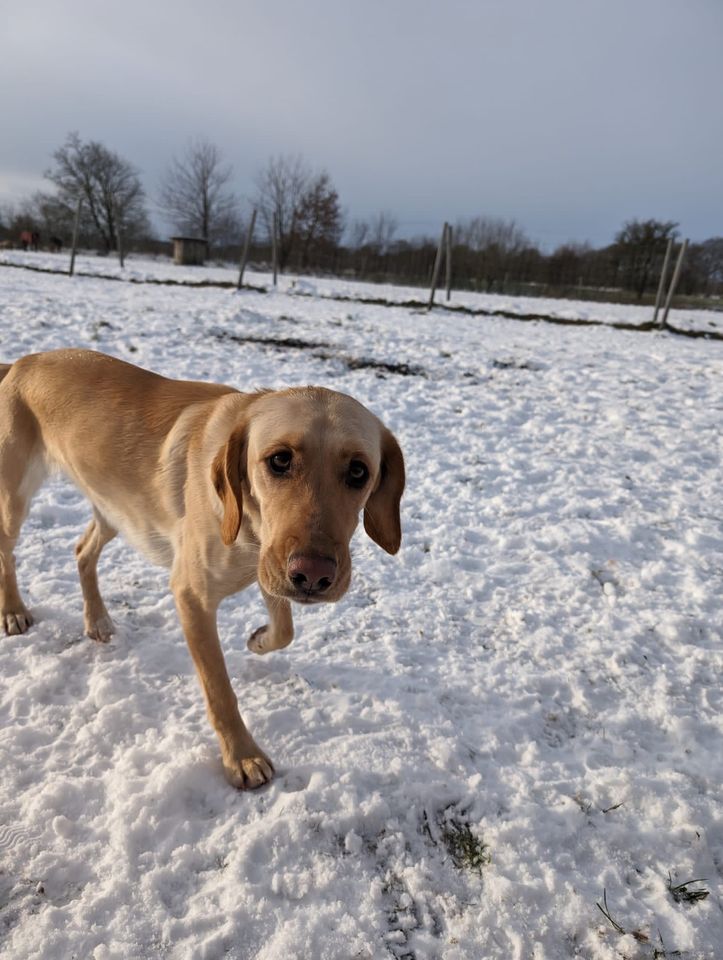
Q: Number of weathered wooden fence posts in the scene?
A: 8